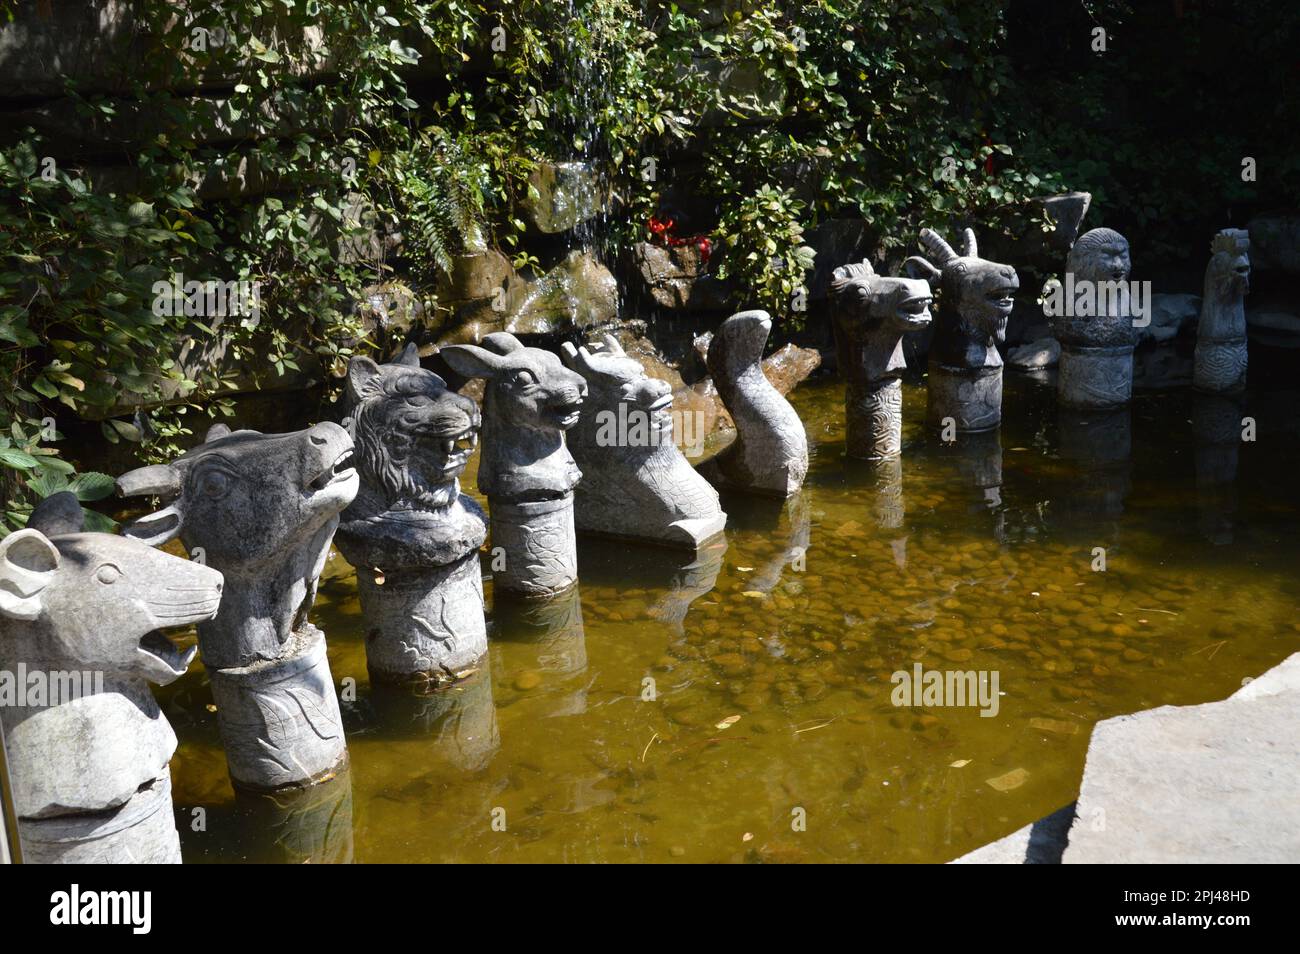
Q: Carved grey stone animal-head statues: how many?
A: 10